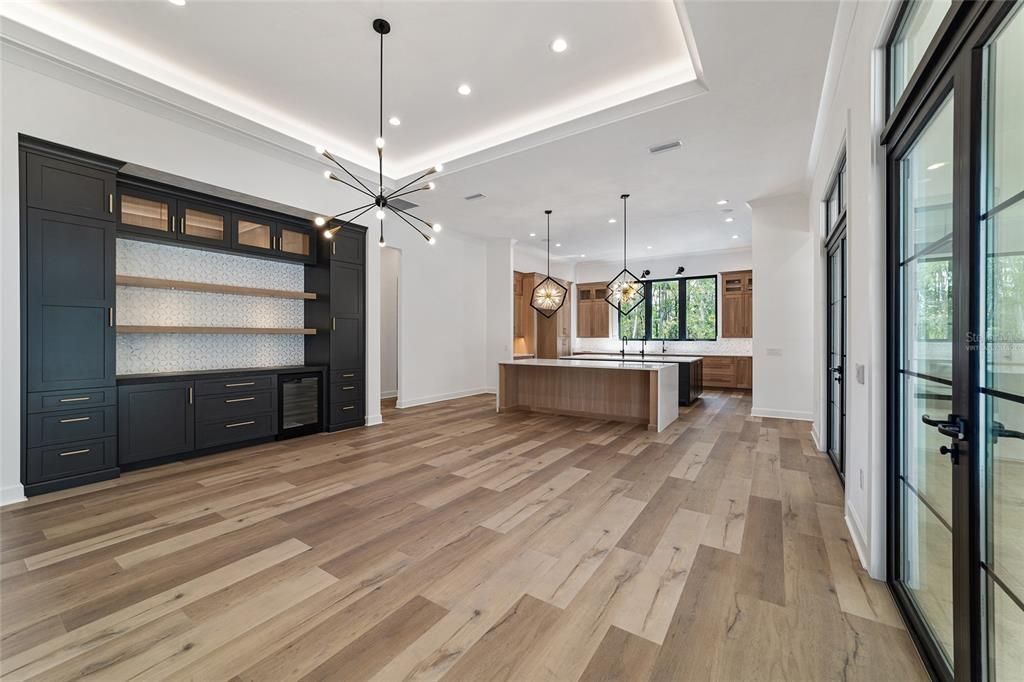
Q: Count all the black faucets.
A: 3